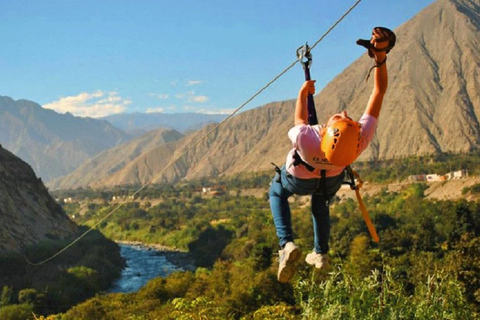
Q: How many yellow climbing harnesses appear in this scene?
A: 0